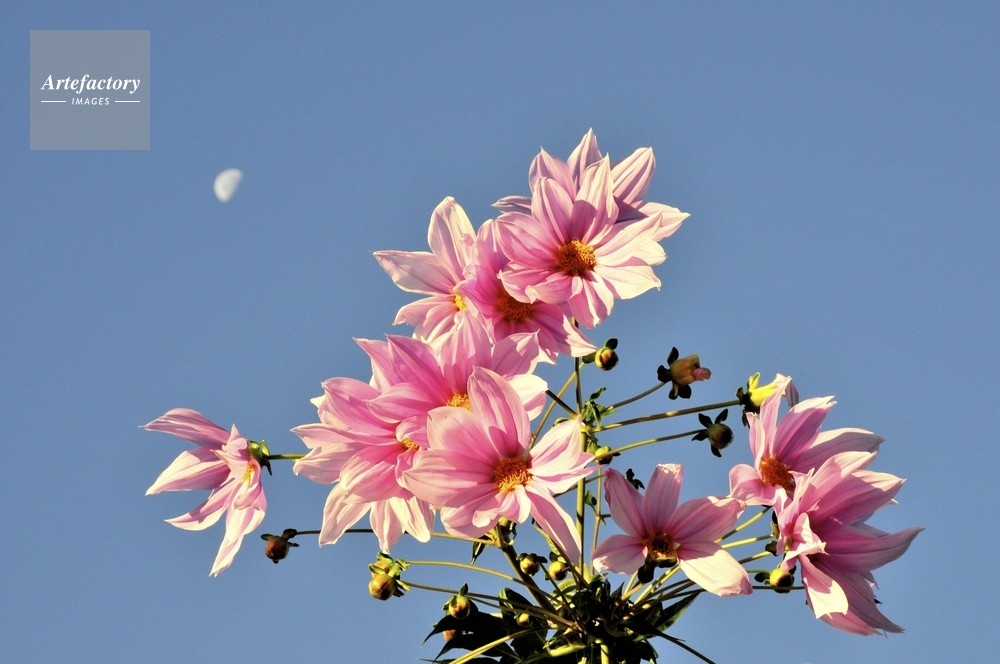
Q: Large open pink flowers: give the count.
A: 11